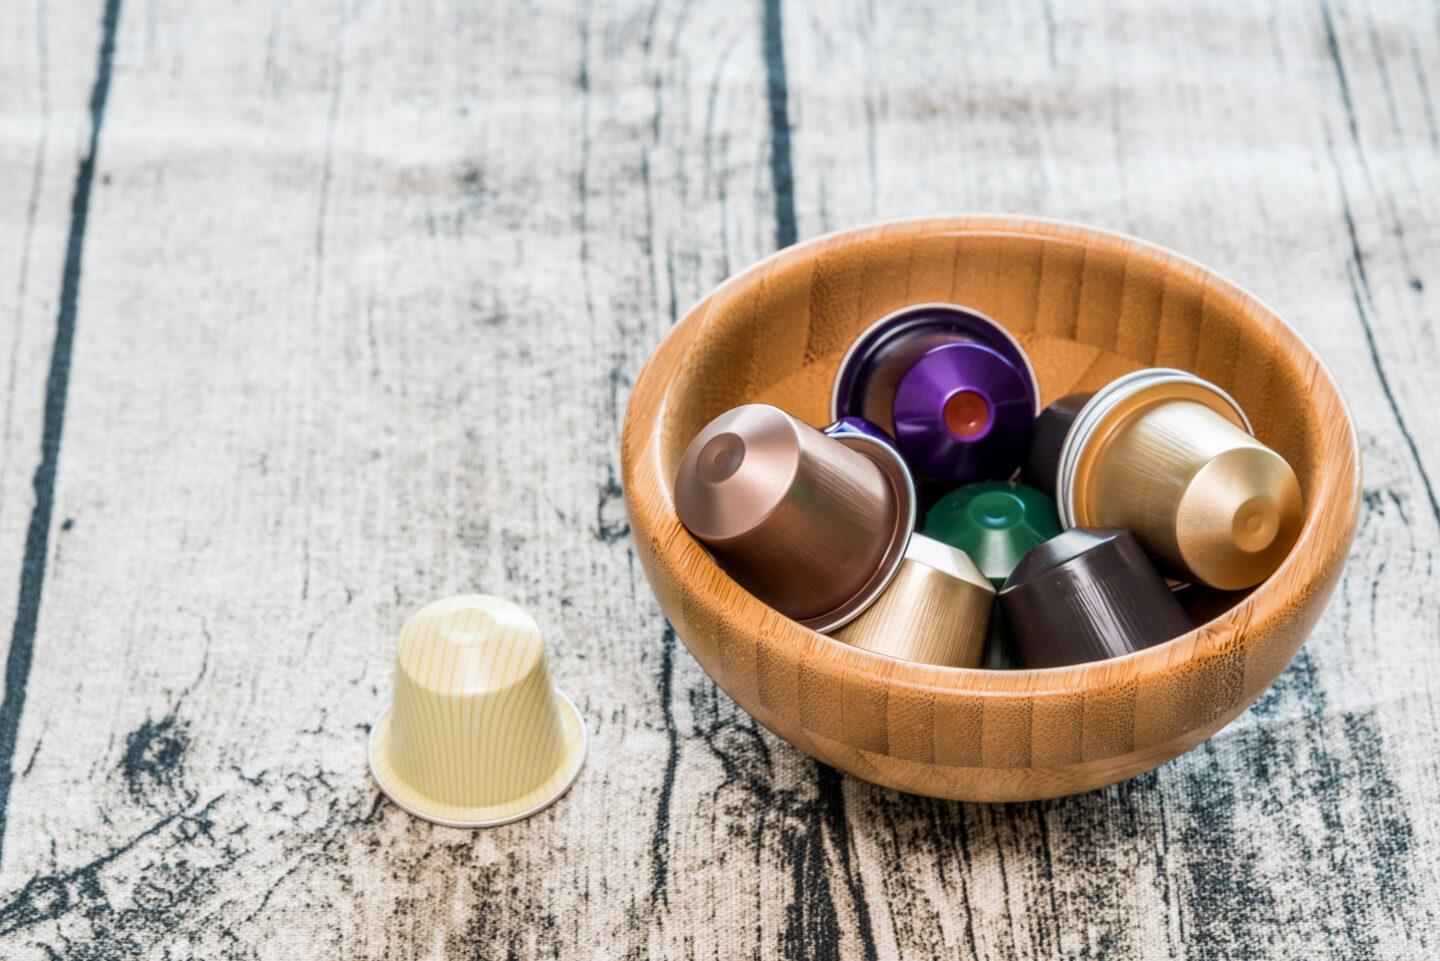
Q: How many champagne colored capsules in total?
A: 2